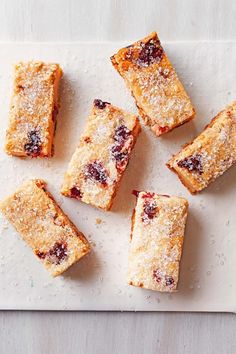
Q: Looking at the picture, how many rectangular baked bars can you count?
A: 6